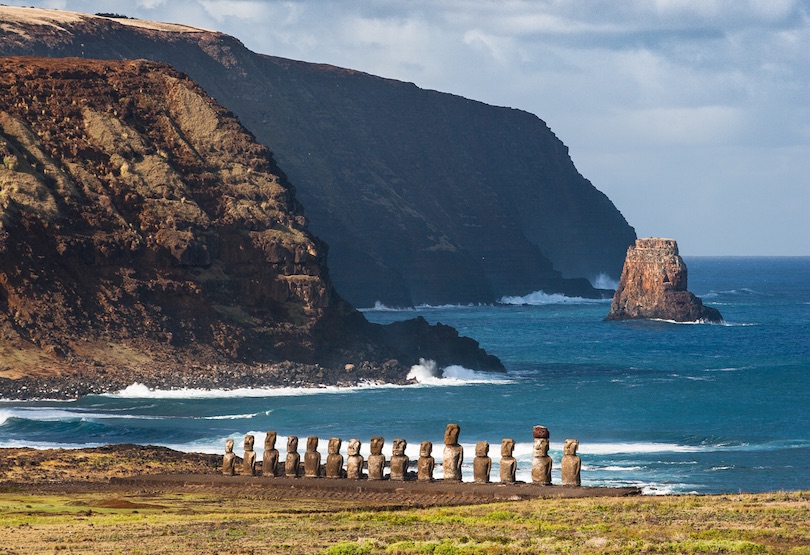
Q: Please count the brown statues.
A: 15